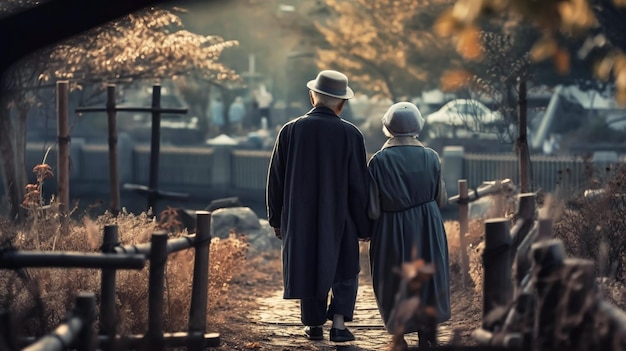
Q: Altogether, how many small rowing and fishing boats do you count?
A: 0